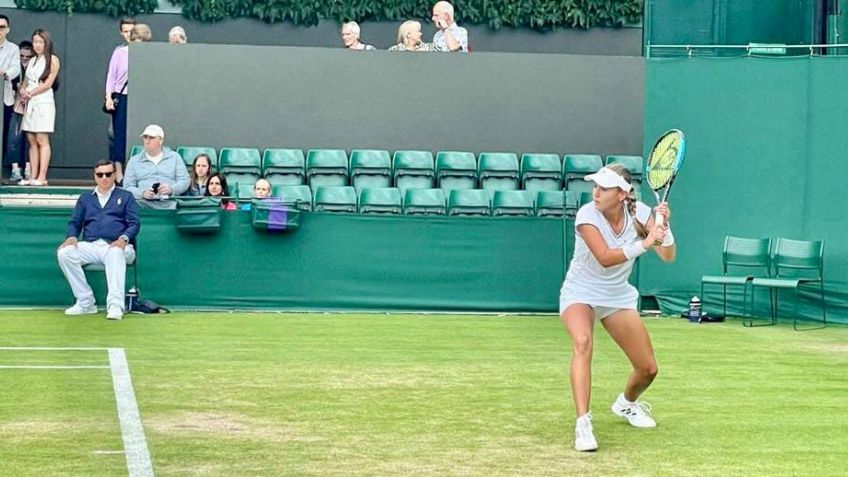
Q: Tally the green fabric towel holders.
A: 2